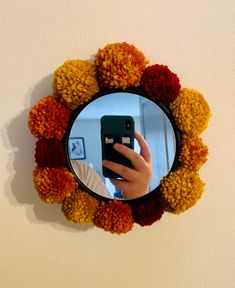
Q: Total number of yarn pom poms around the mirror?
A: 12